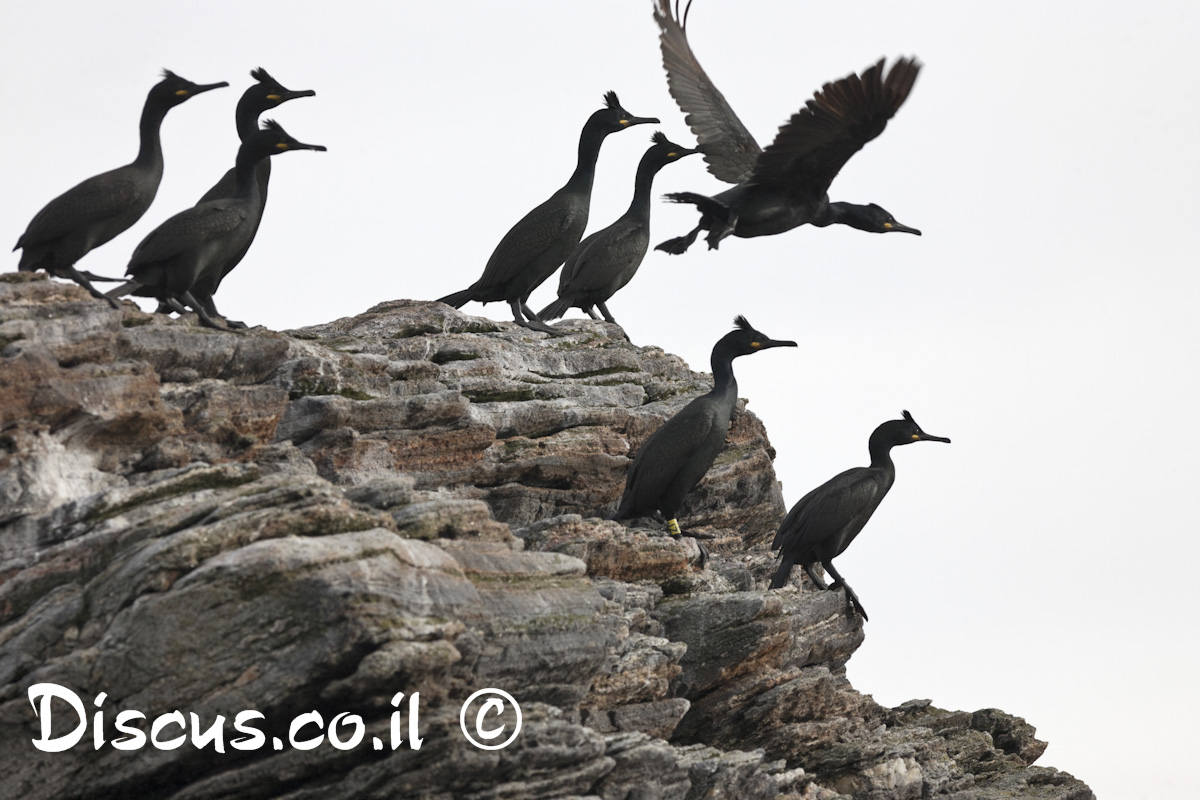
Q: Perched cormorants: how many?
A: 7